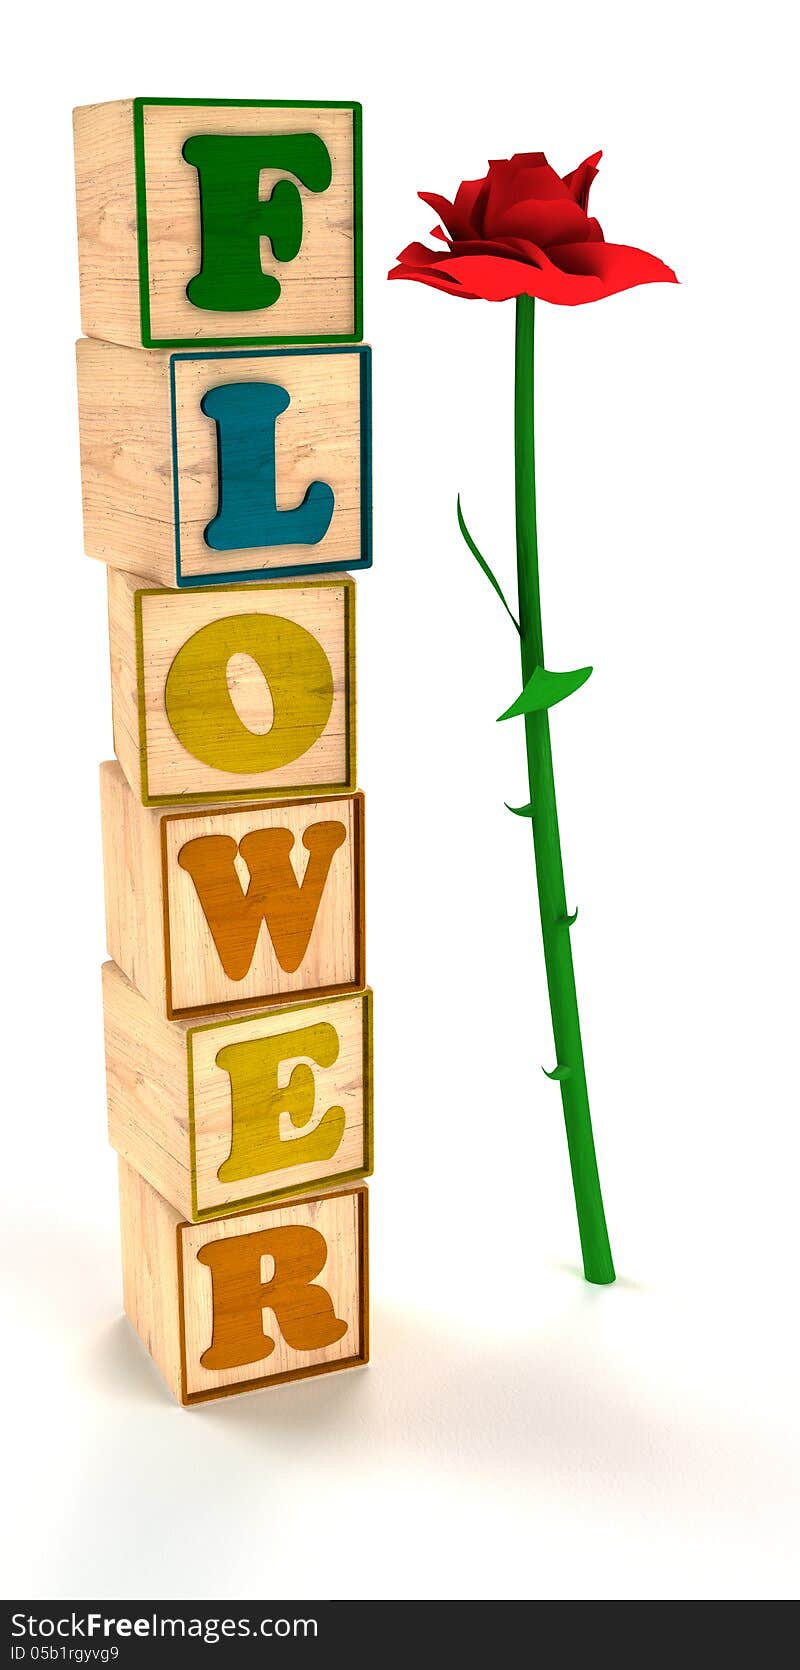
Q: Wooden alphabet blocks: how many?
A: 6